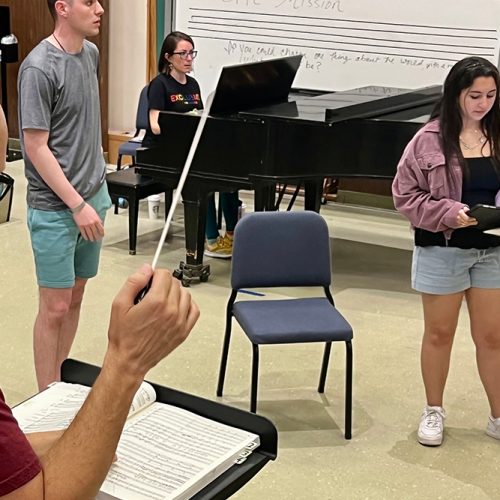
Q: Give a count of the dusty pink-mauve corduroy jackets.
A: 1